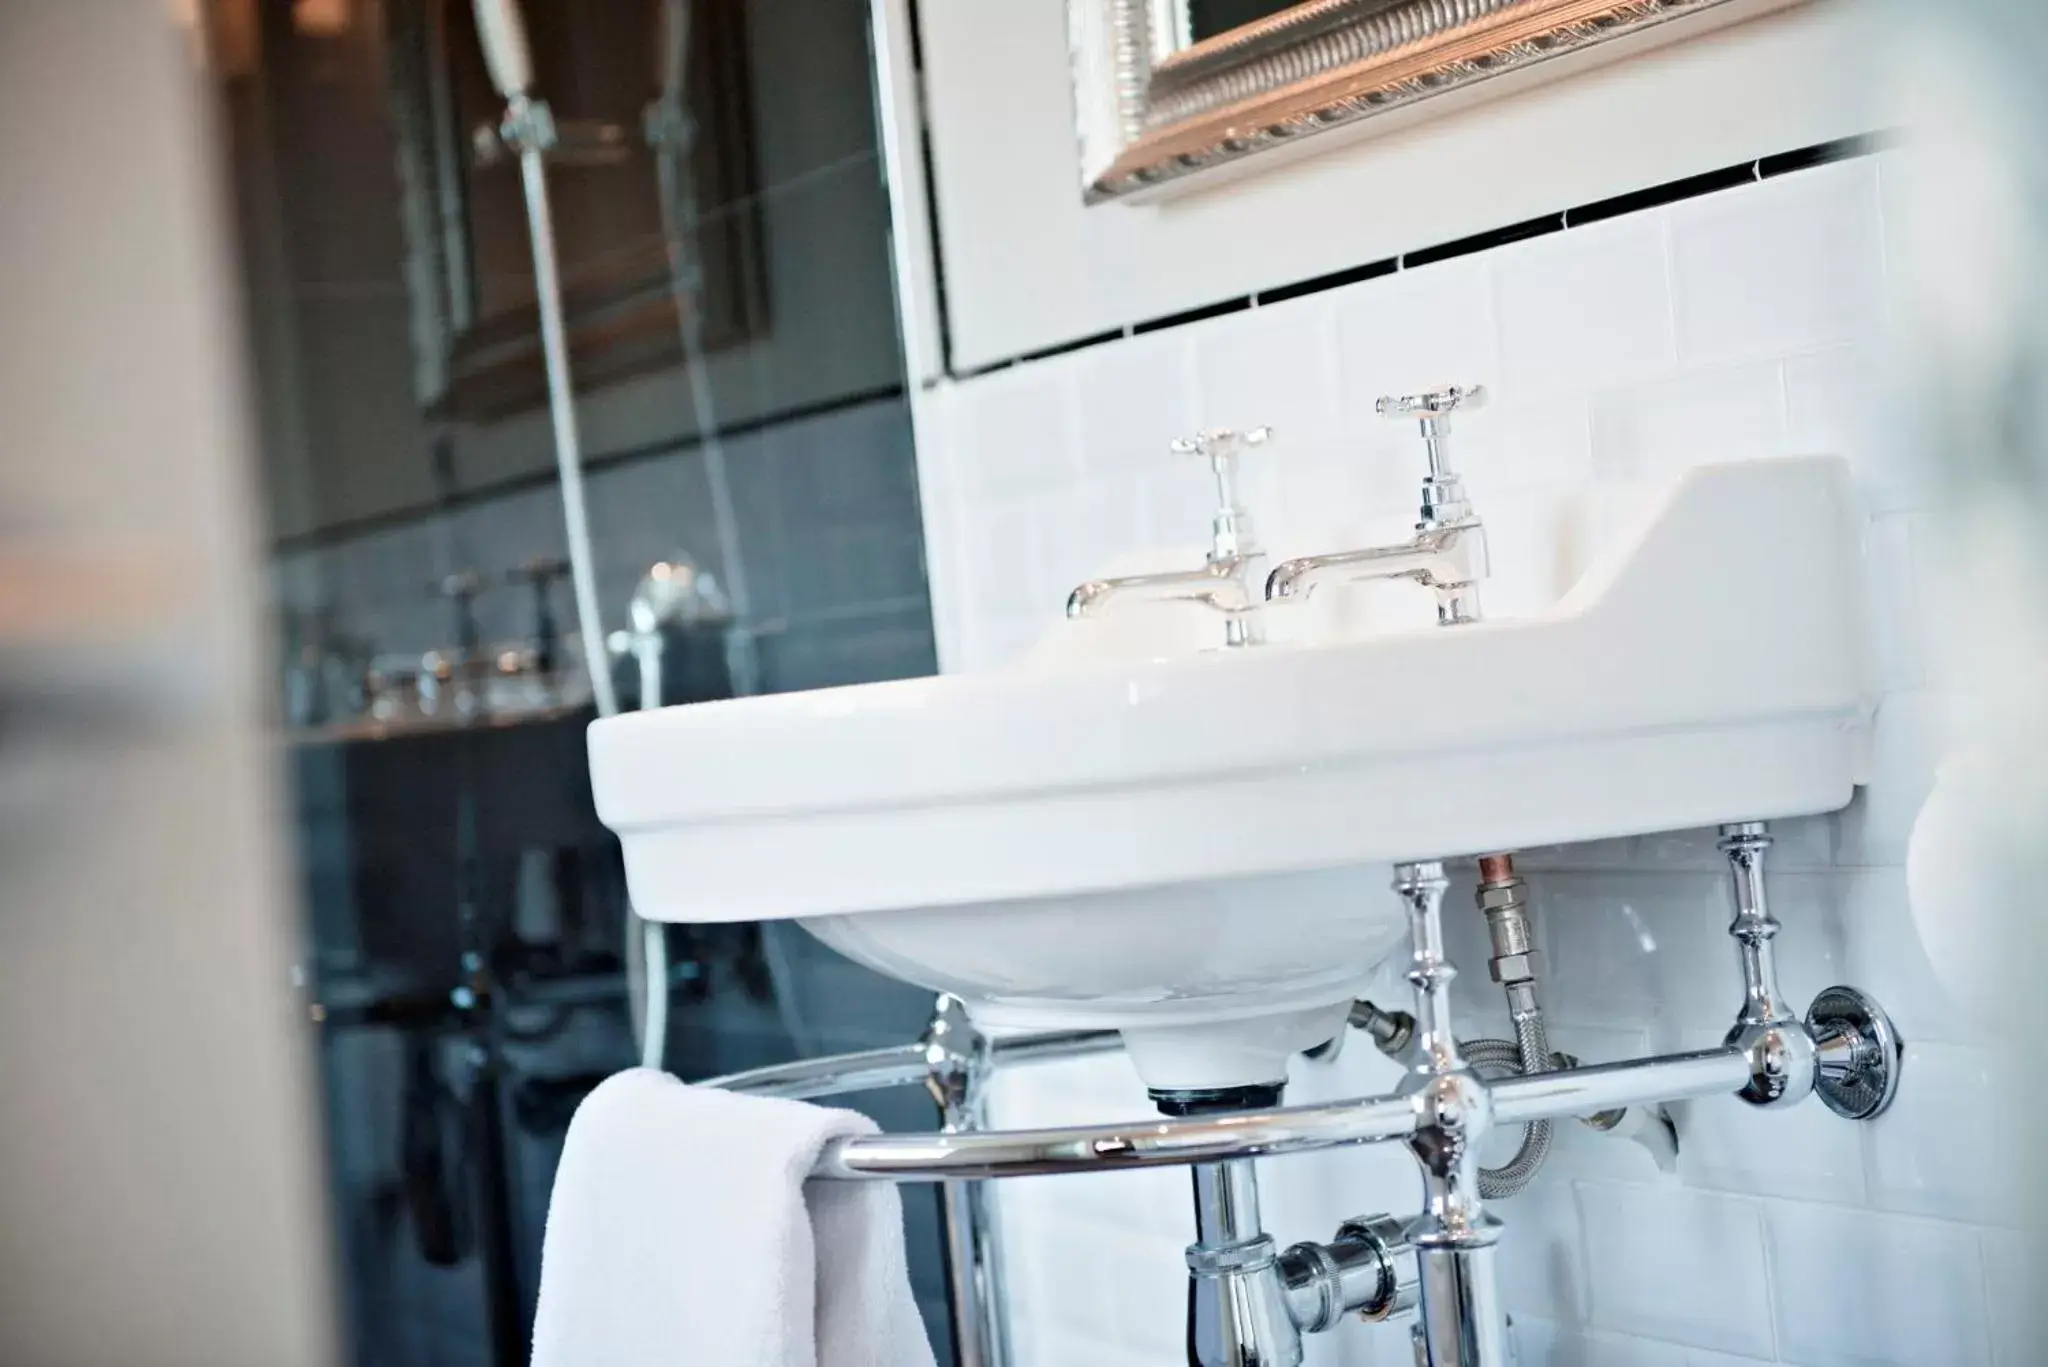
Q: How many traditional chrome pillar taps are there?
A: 2